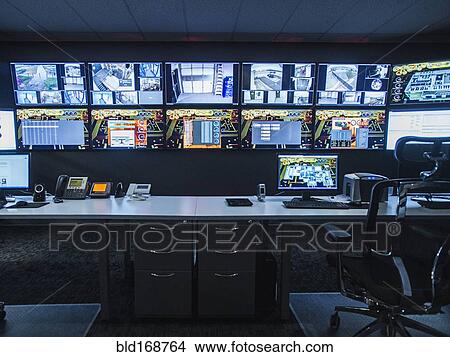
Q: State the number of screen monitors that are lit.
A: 15